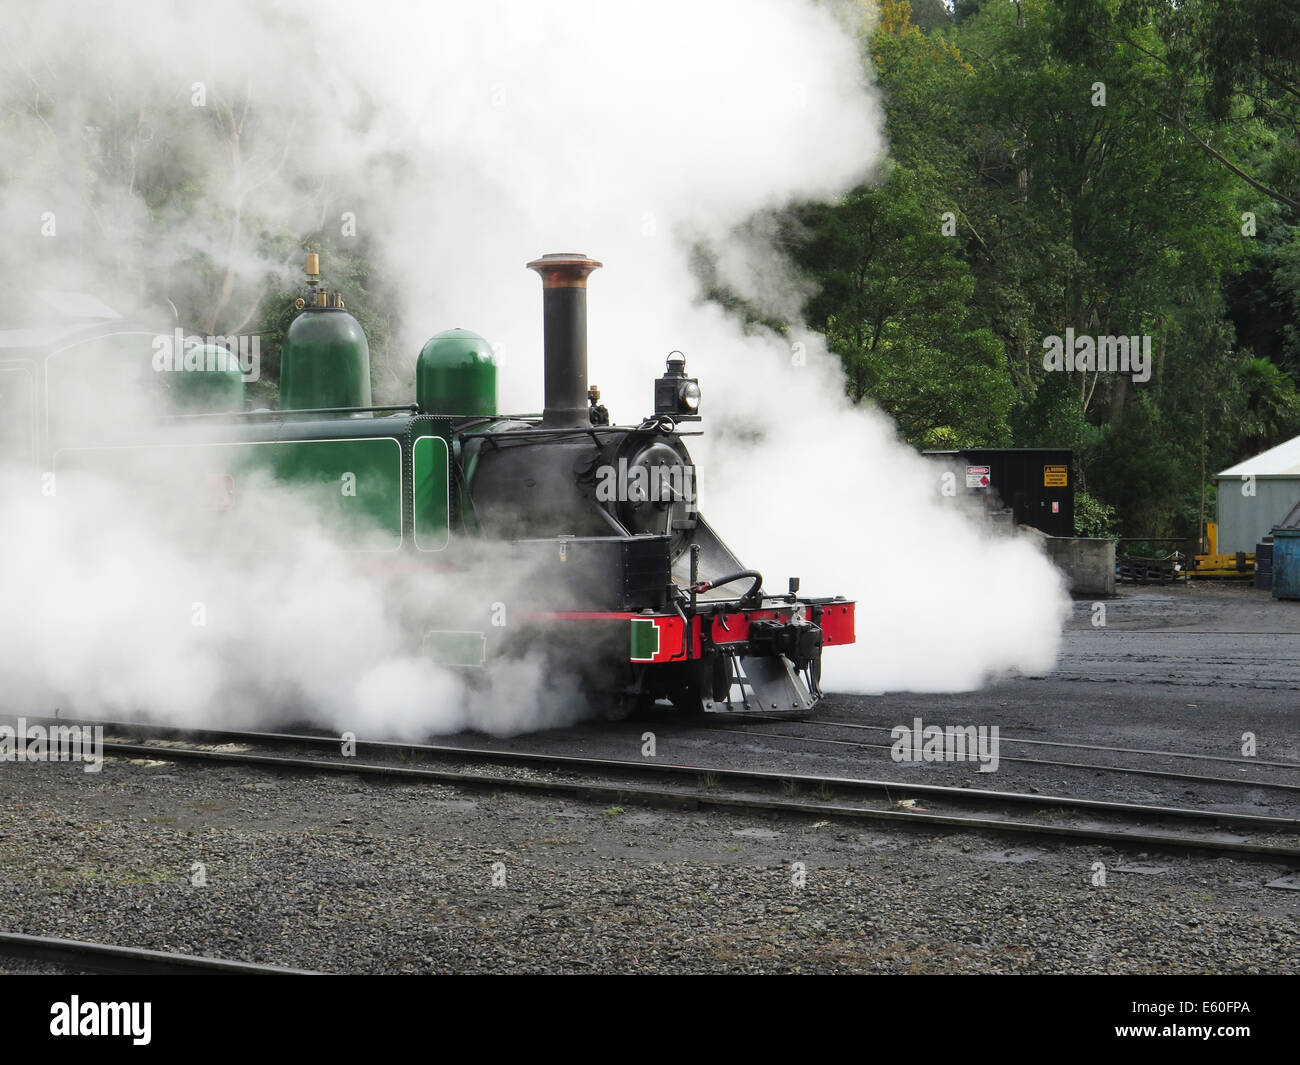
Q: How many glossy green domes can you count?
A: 3